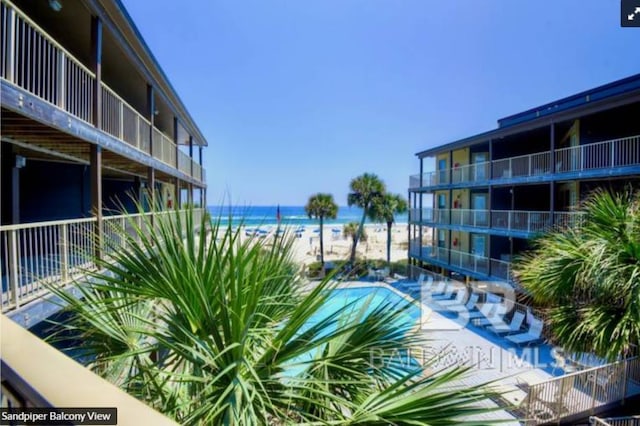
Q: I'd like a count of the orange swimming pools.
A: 0